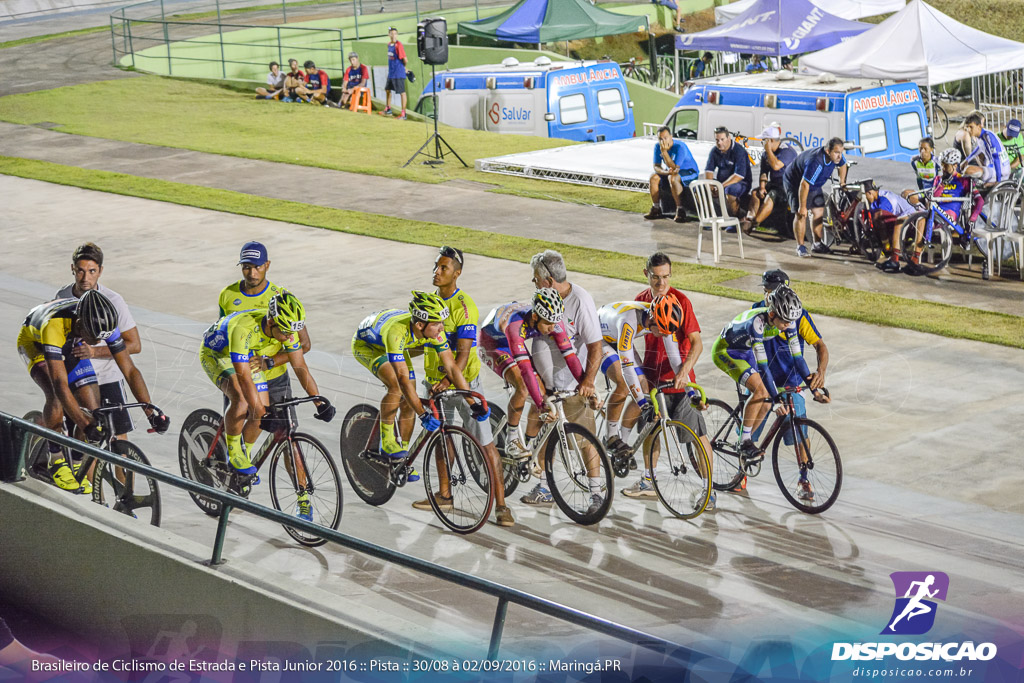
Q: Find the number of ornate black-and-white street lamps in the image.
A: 0